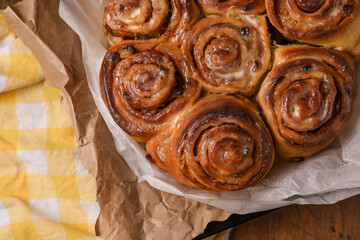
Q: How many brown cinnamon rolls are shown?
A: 7